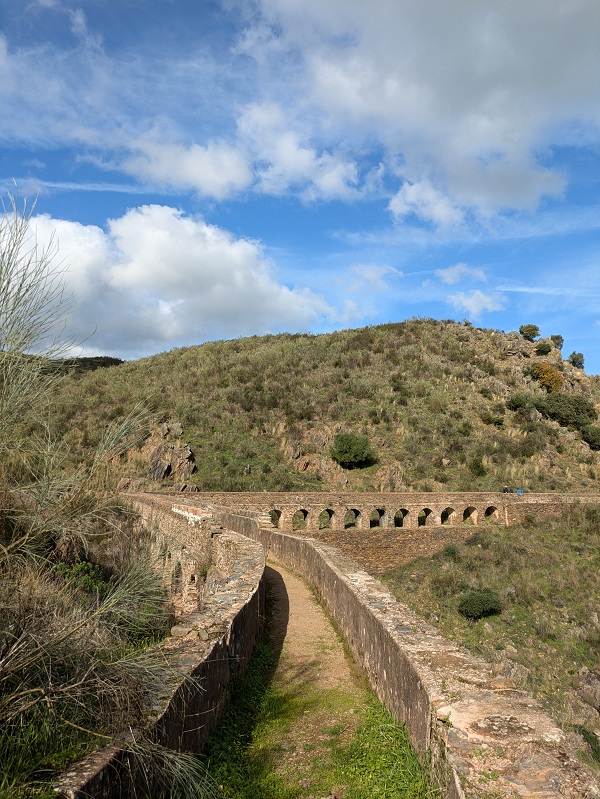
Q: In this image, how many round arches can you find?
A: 10